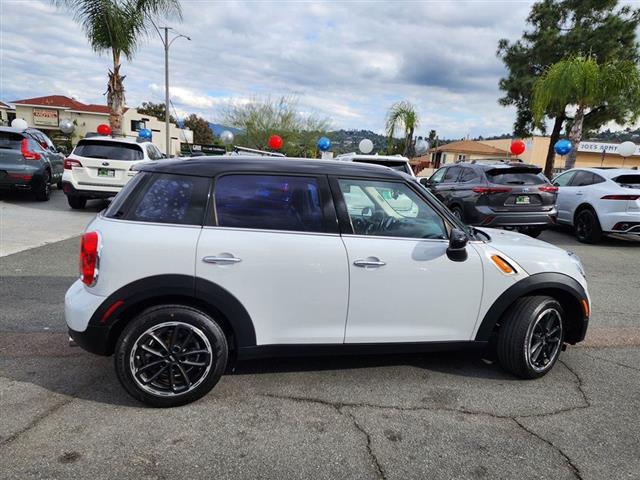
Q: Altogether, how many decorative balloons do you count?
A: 12